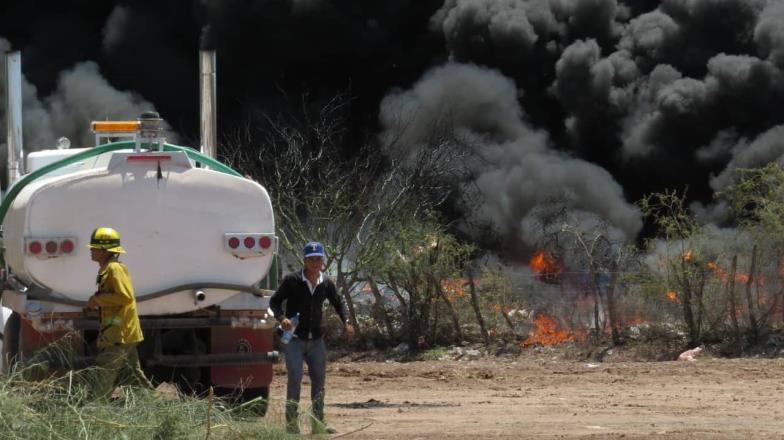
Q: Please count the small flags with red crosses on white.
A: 0